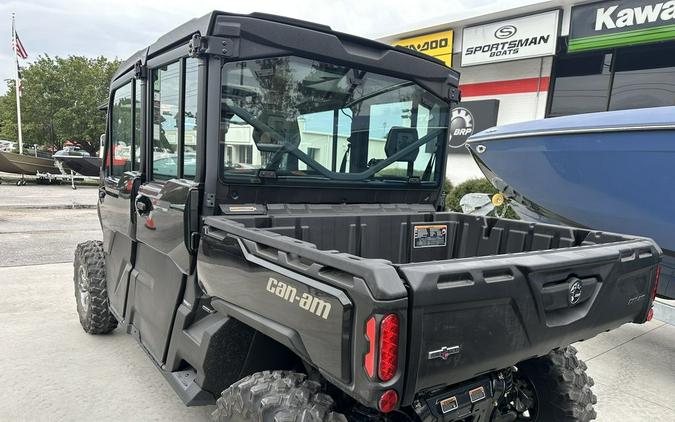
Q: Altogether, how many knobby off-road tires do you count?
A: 3